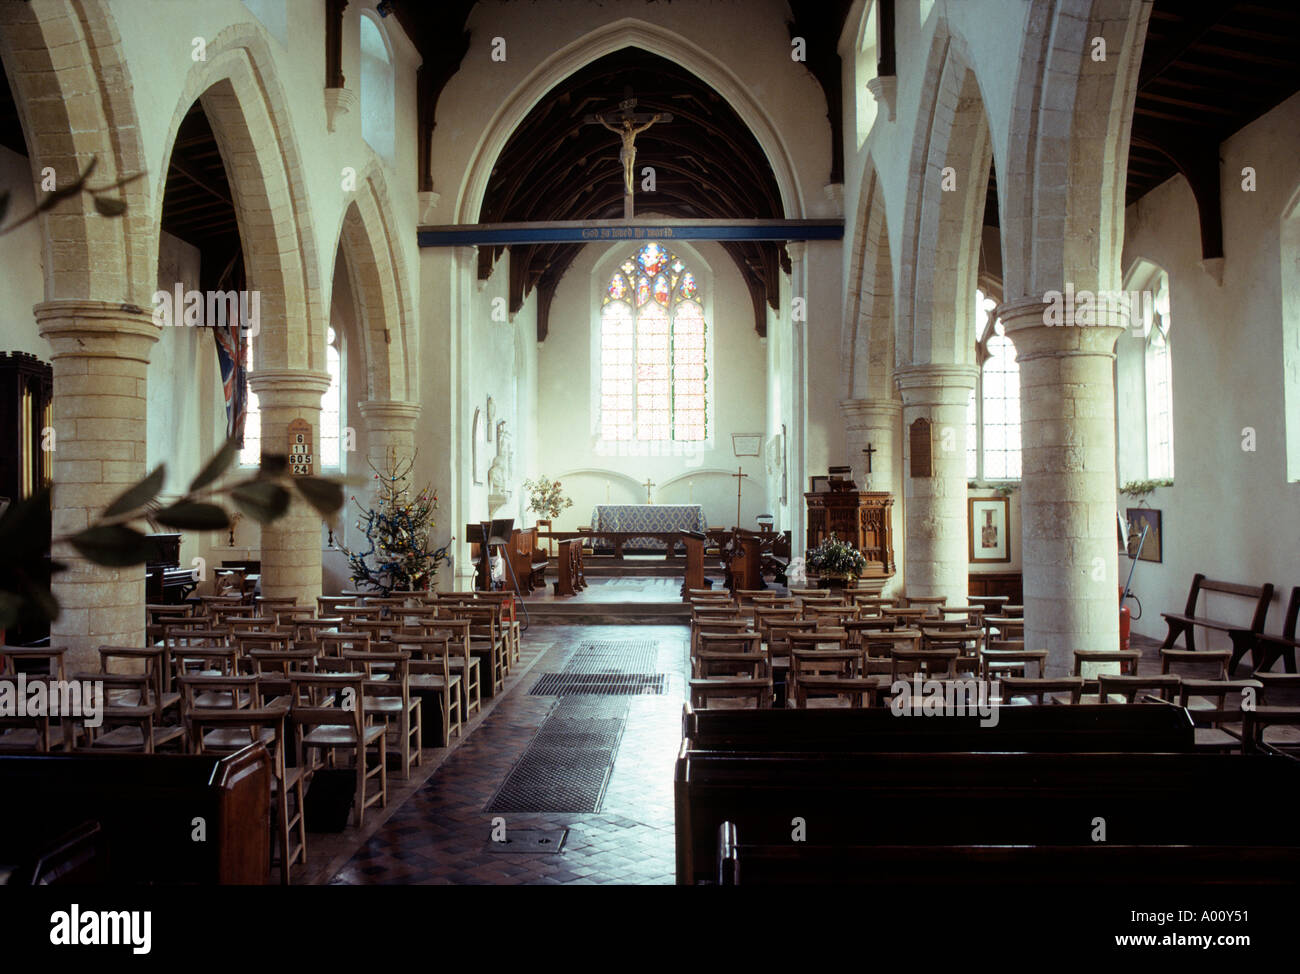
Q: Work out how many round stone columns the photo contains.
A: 6